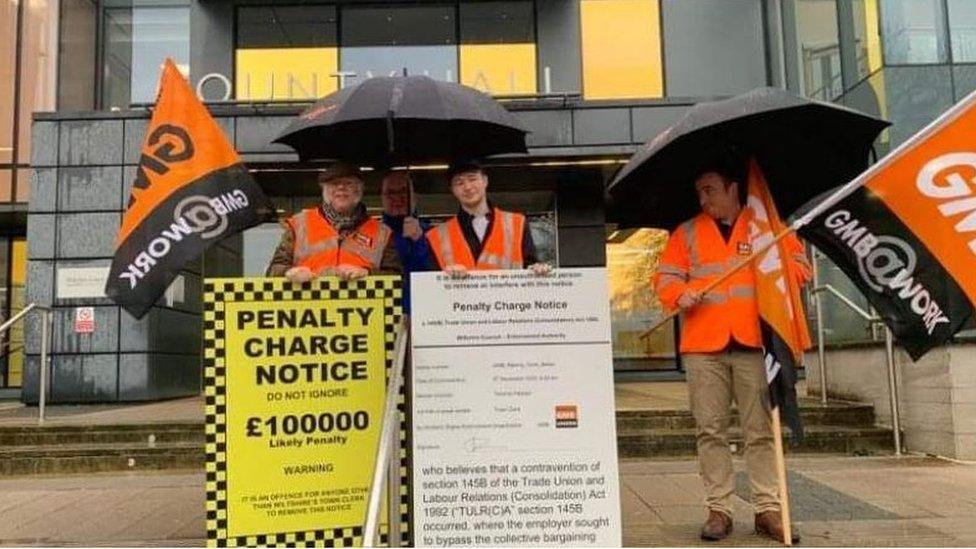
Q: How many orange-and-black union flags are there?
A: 3